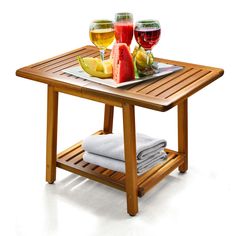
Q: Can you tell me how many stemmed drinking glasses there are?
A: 2